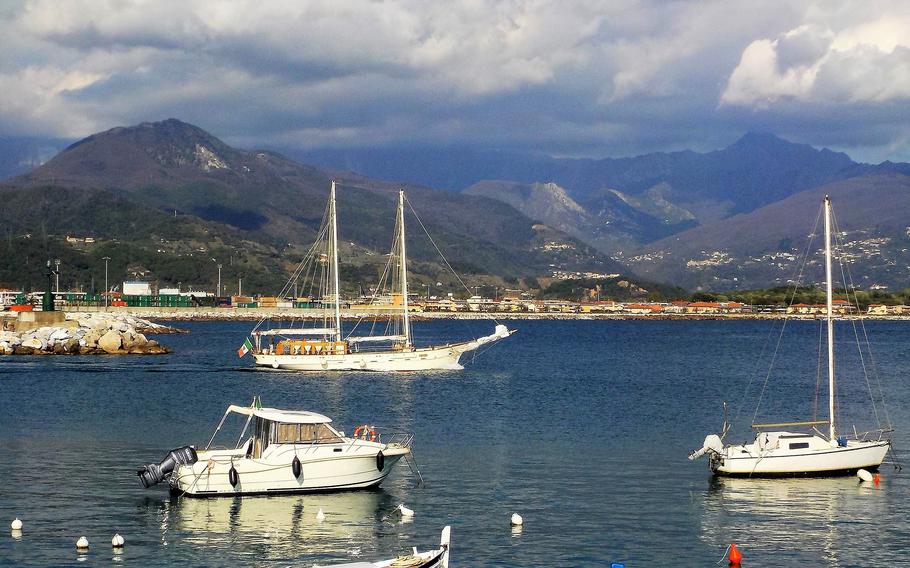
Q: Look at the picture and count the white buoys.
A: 7